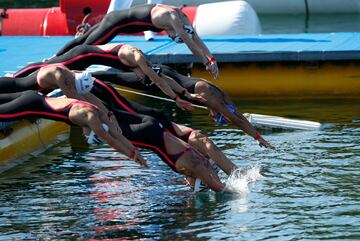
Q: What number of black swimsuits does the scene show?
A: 7